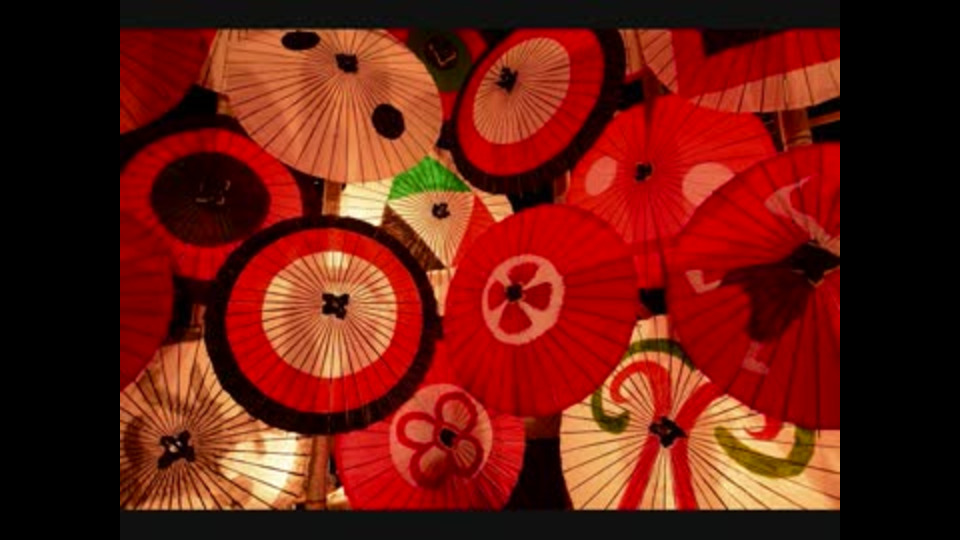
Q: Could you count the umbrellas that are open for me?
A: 15